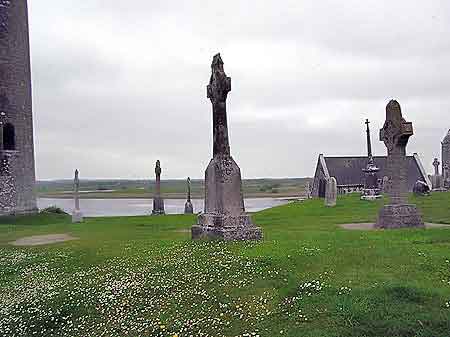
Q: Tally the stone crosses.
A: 7